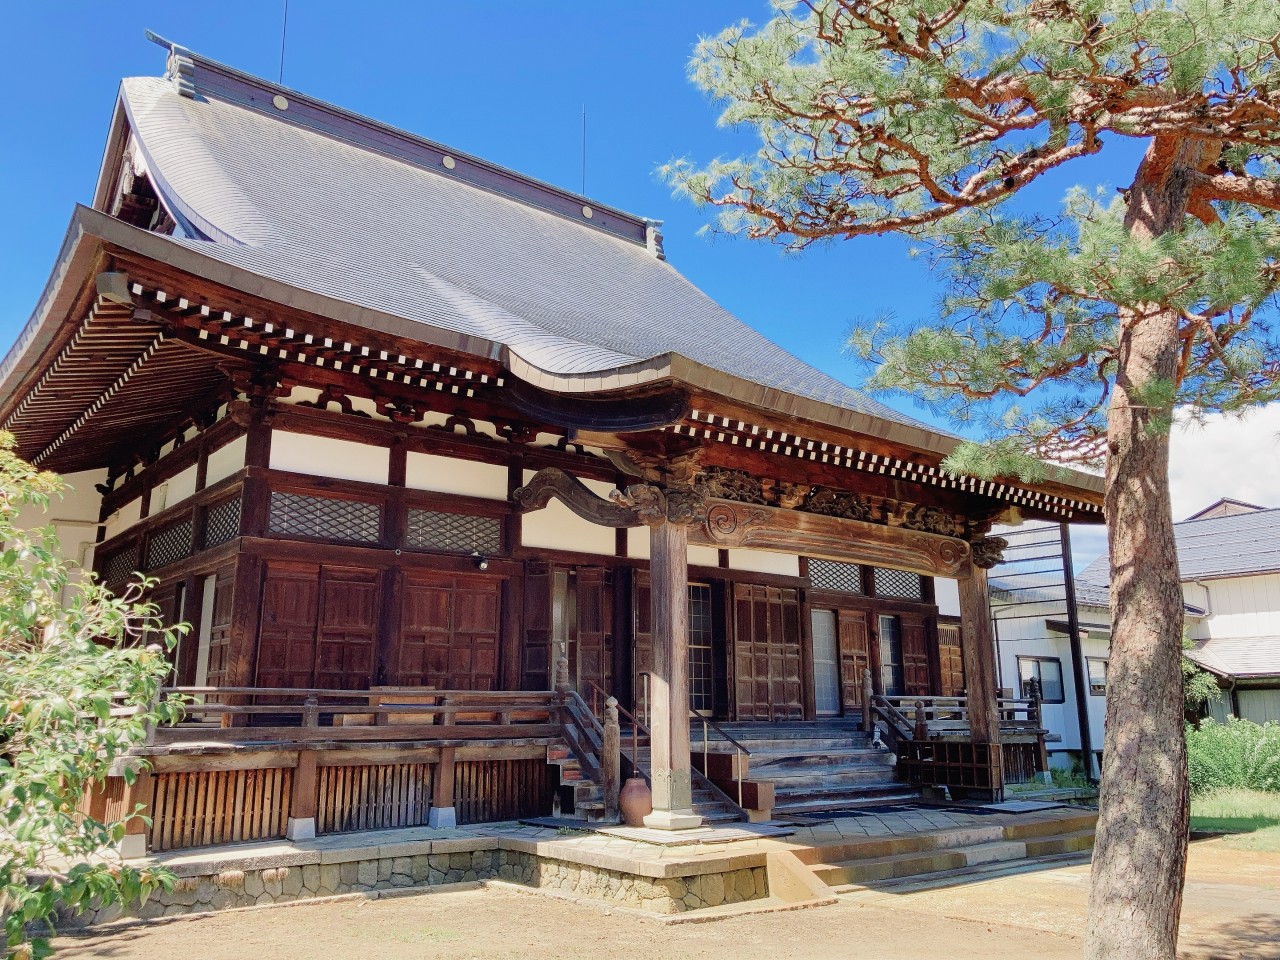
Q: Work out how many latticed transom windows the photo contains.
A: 7